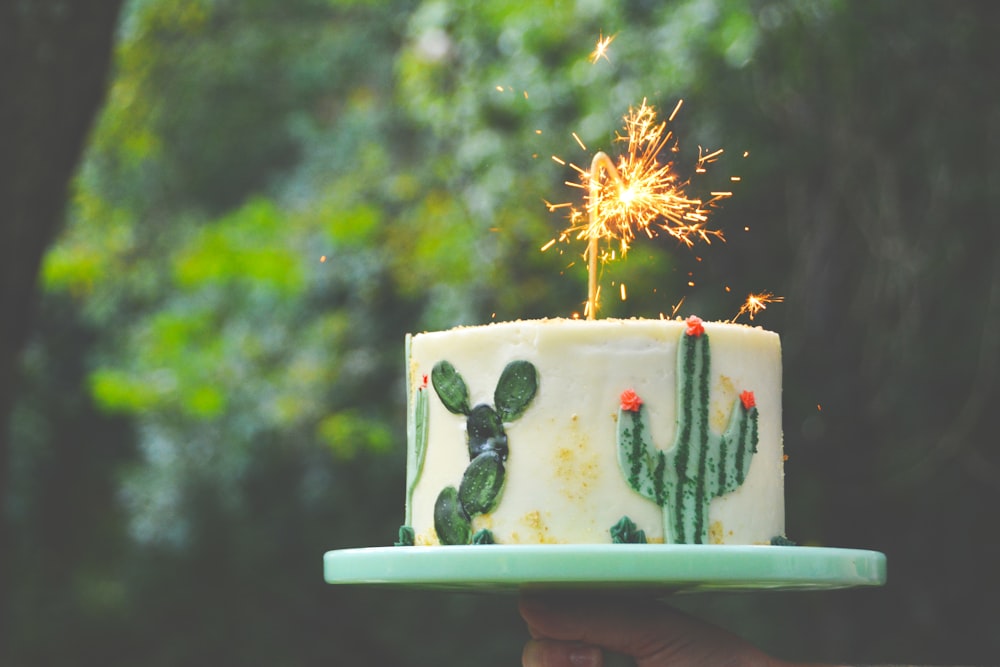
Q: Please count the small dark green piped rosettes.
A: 4